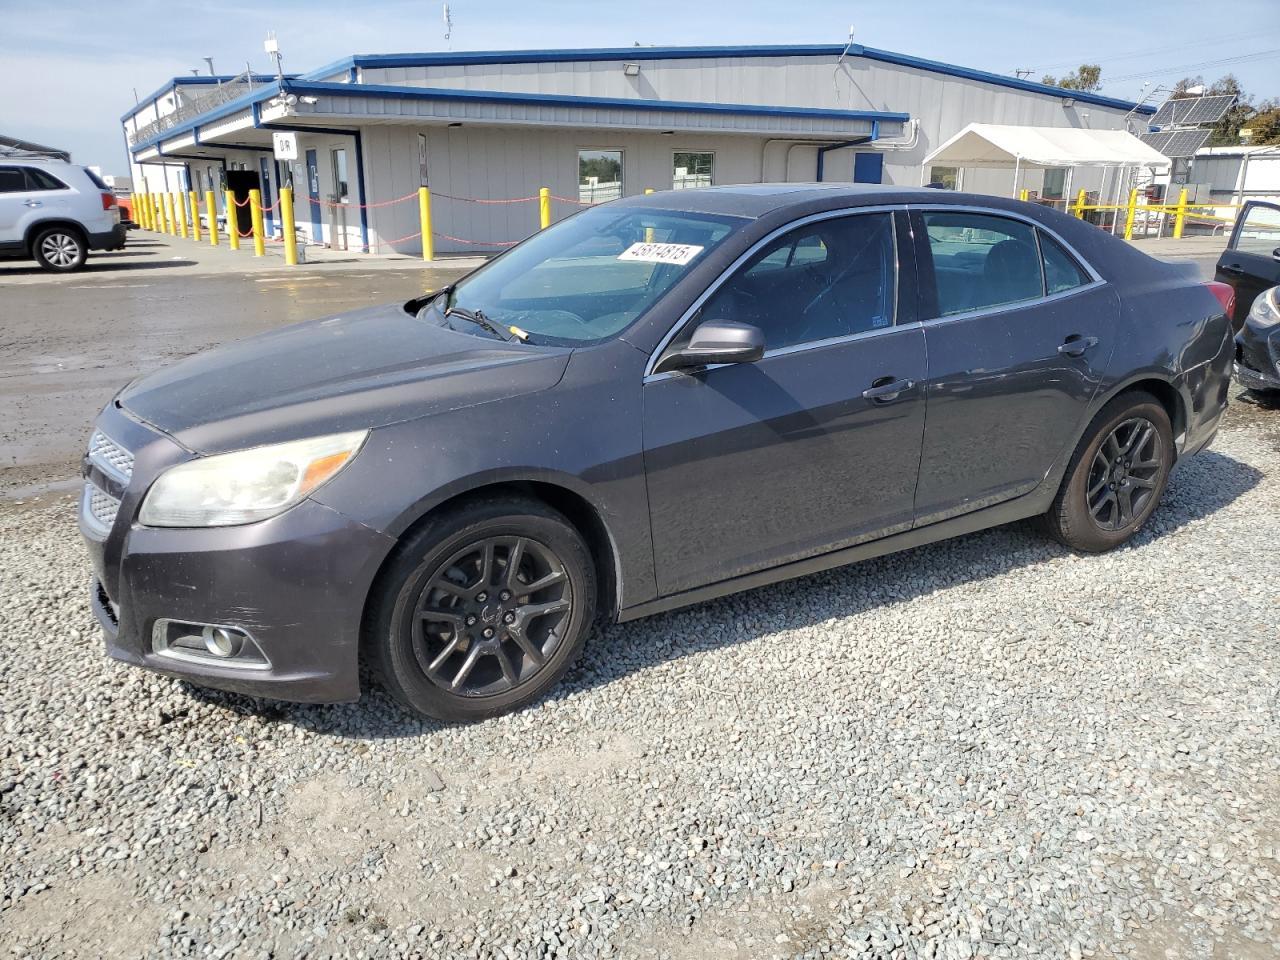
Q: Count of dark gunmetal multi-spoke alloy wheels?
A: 2